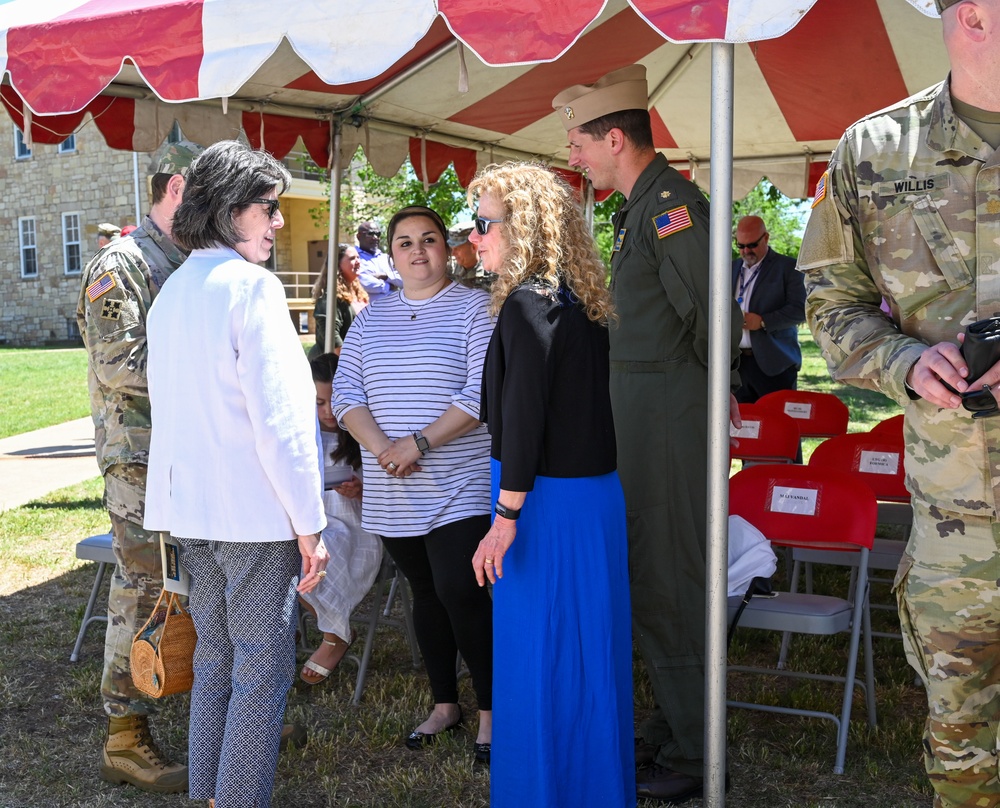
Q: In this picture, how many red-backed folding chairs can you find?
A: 5